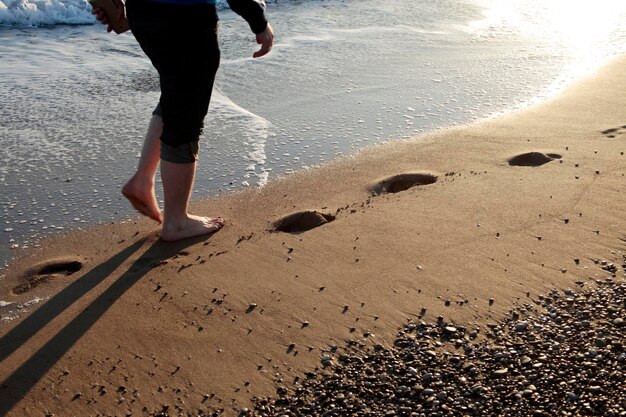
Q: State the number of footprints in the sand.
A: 5